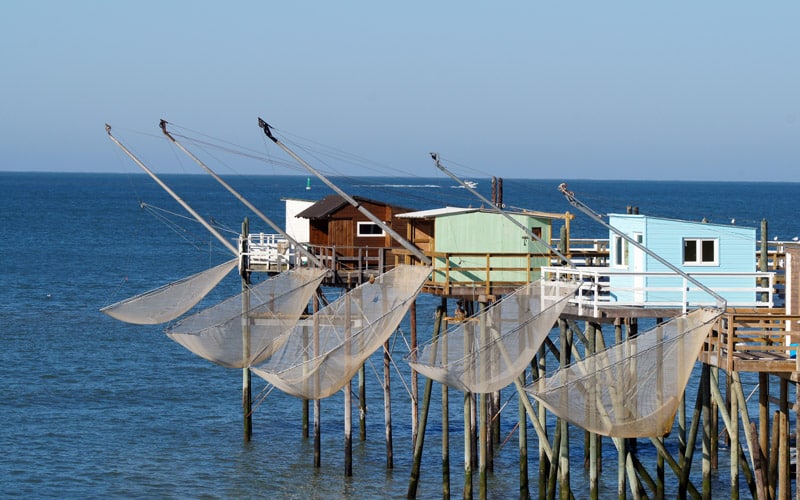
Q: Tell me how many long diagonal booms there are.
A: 5